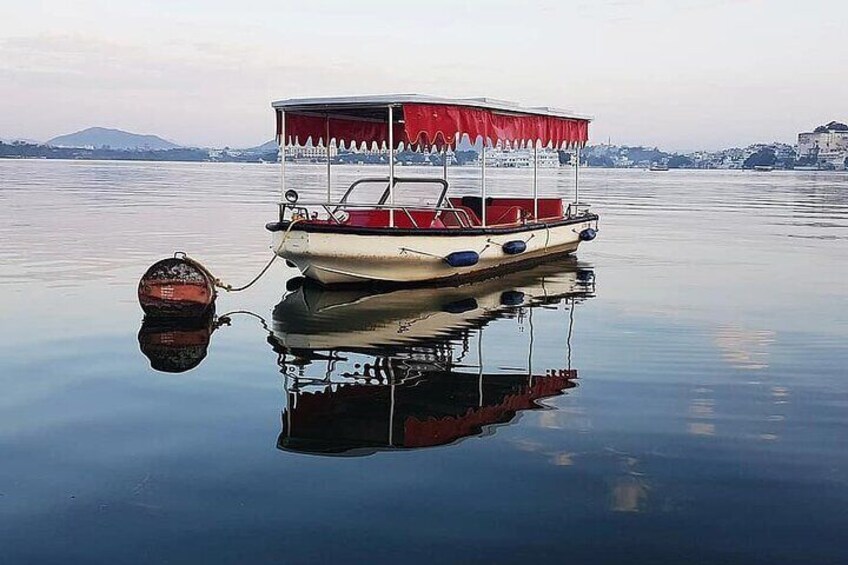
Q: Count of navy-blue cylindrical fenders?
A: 3